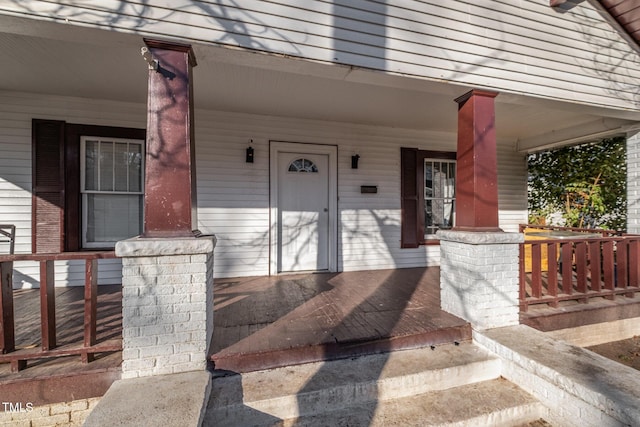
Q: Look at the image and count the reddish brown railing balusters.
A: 12